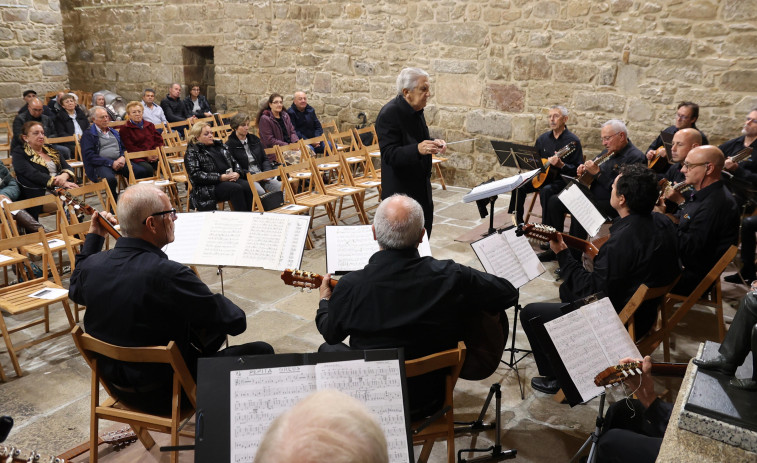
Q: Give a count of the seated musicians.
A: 11